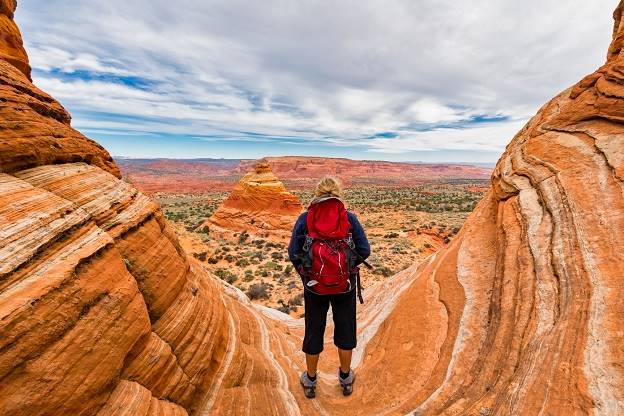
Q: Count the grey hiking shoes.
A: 2